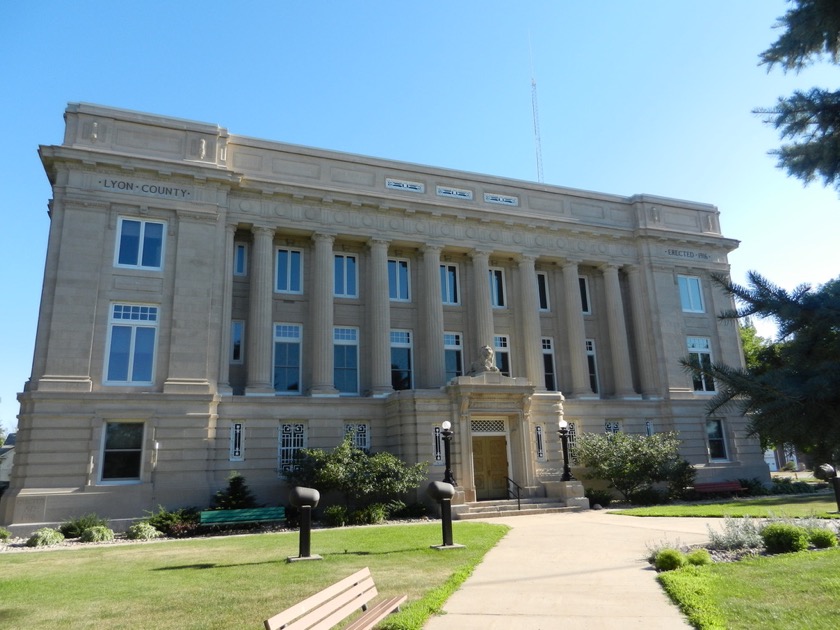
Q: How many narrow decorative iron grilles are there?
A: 4